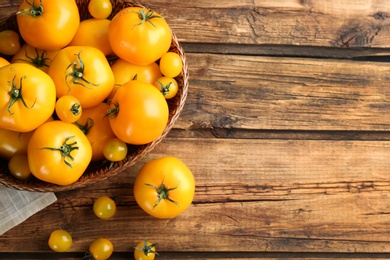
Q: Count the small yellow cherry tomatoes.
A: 11